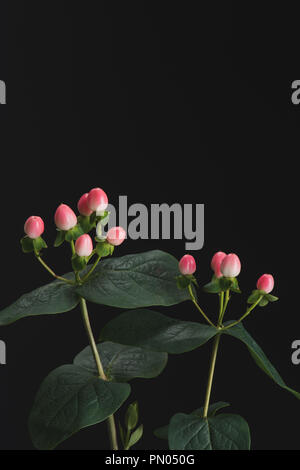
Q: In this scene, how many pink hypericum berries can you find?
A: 10